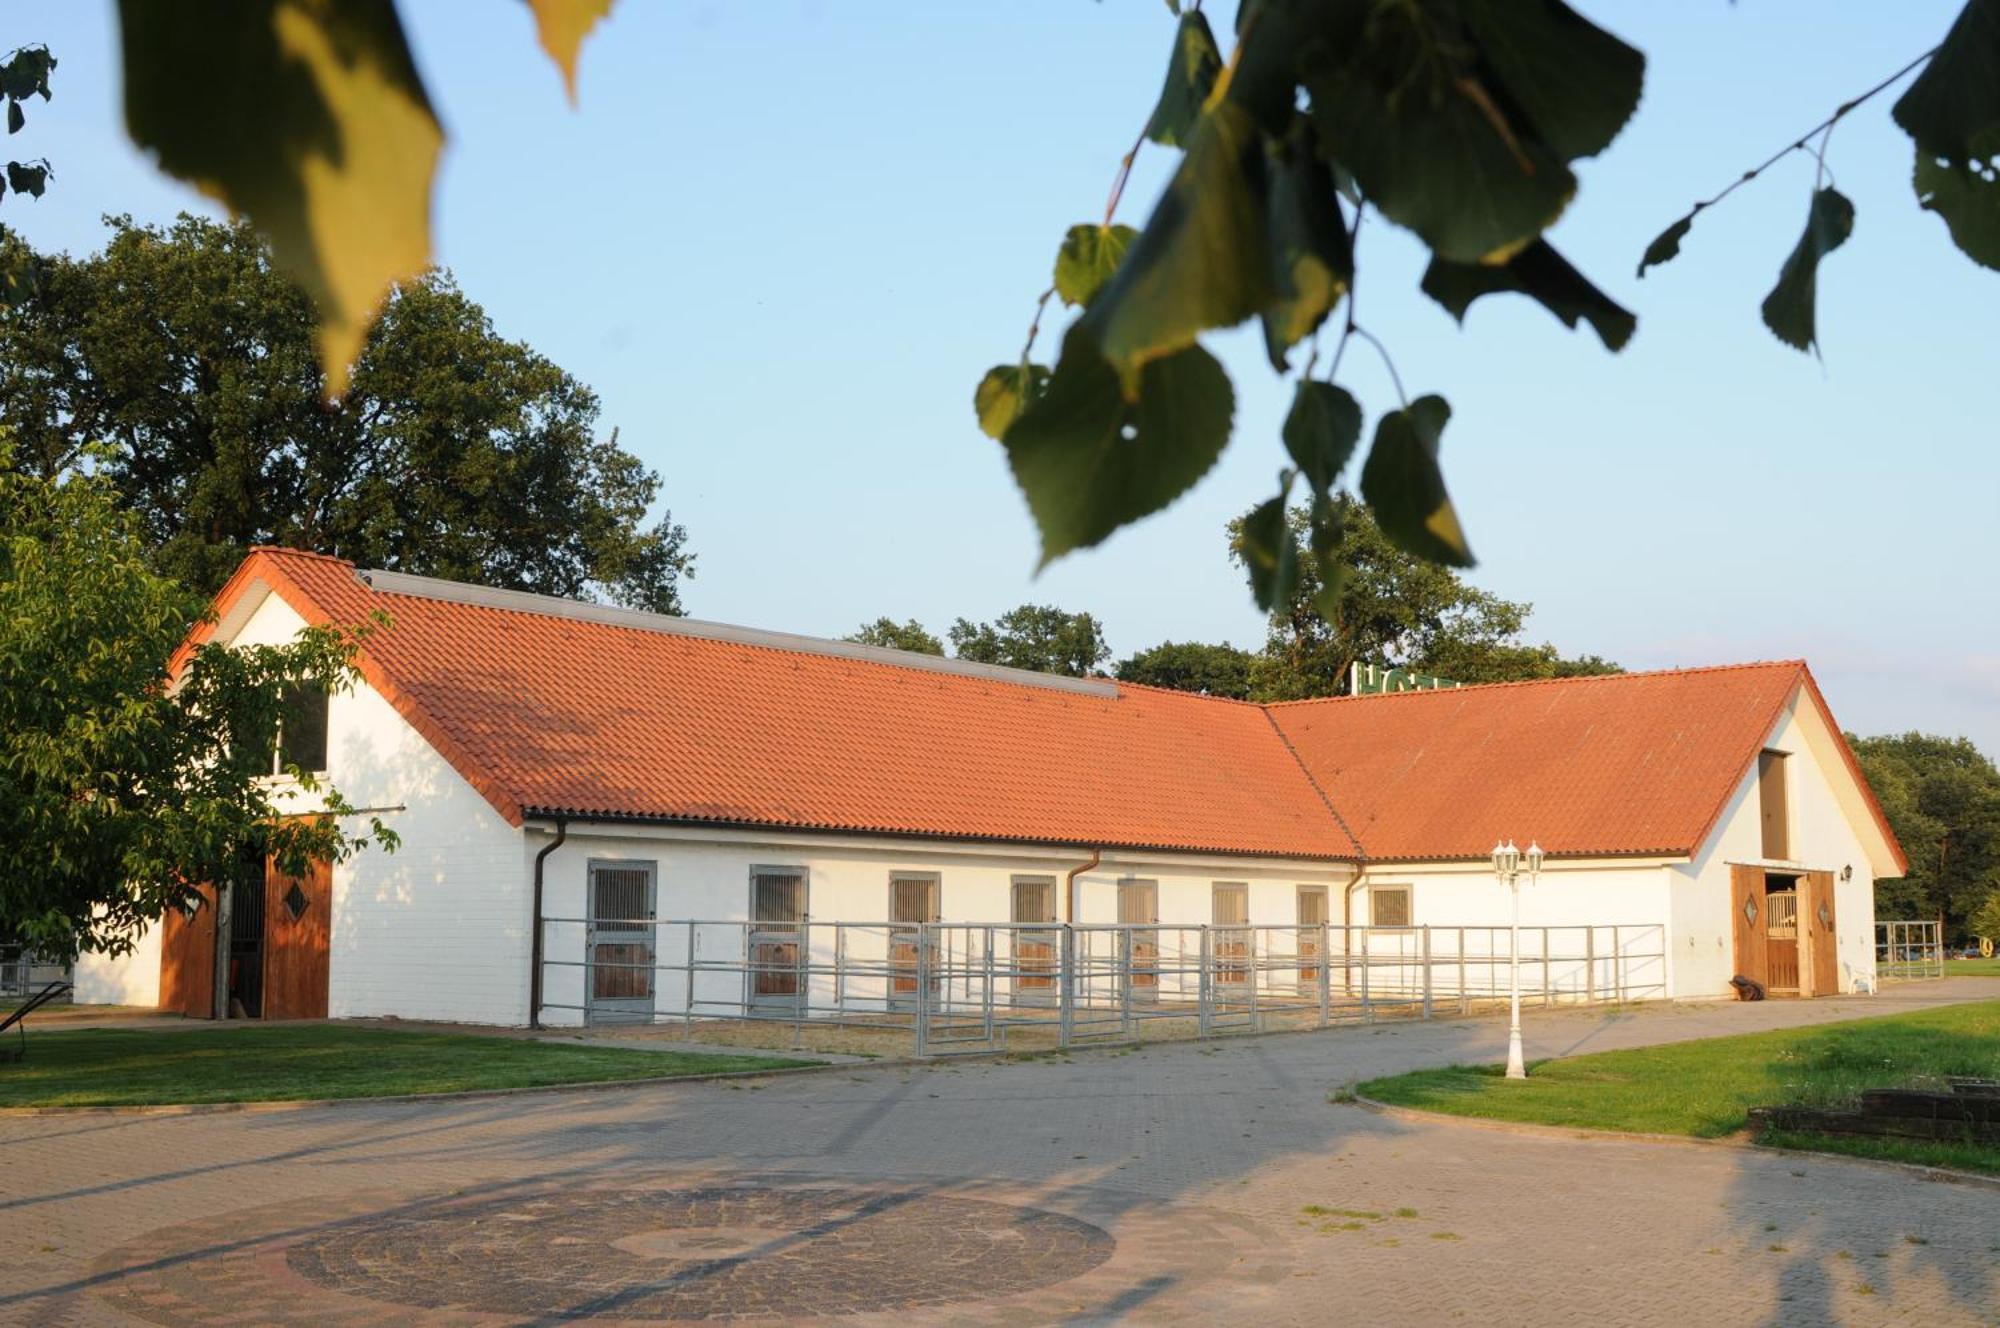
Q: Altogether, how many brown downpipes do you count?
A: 3